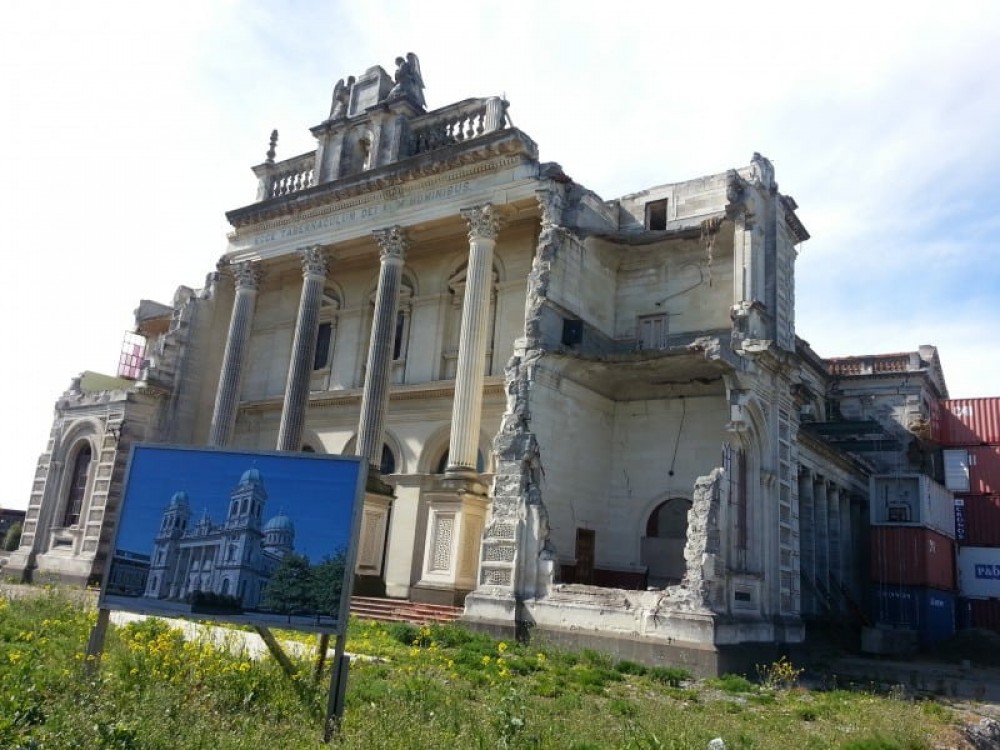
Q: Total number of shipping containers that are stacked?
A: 8